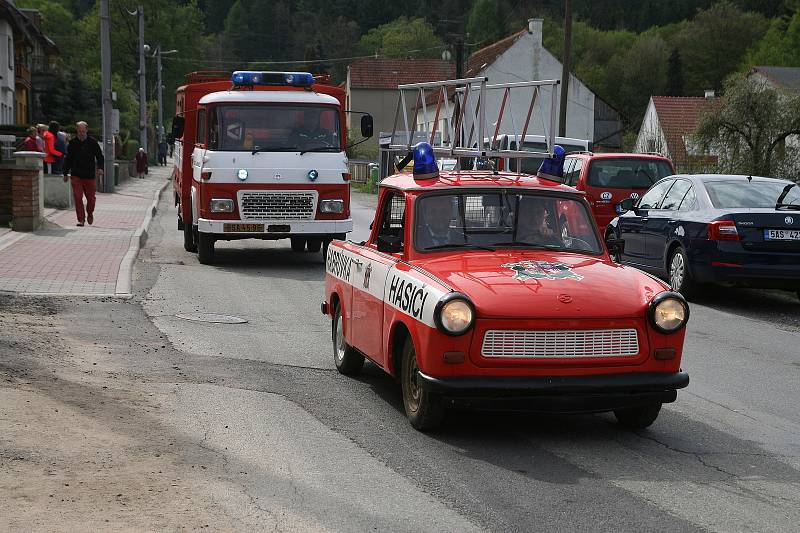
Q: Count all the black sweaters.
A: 1